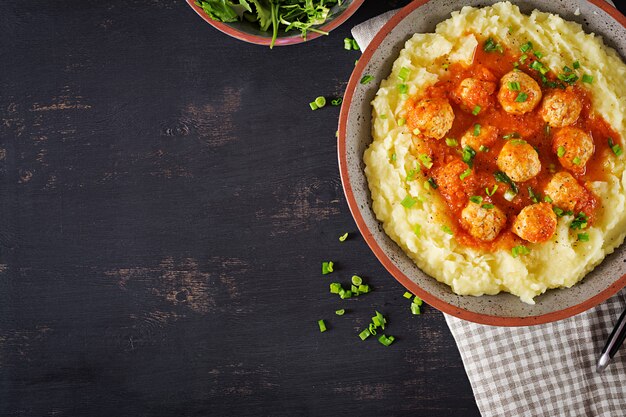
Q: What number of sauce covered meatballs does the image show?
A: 11